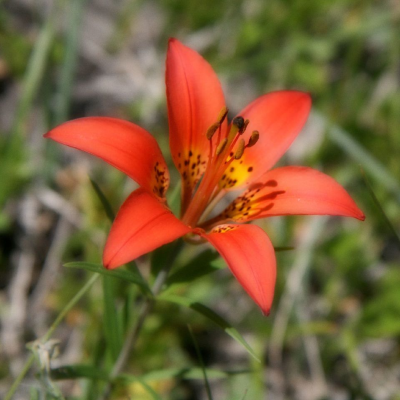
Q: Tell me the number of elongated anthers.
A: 6